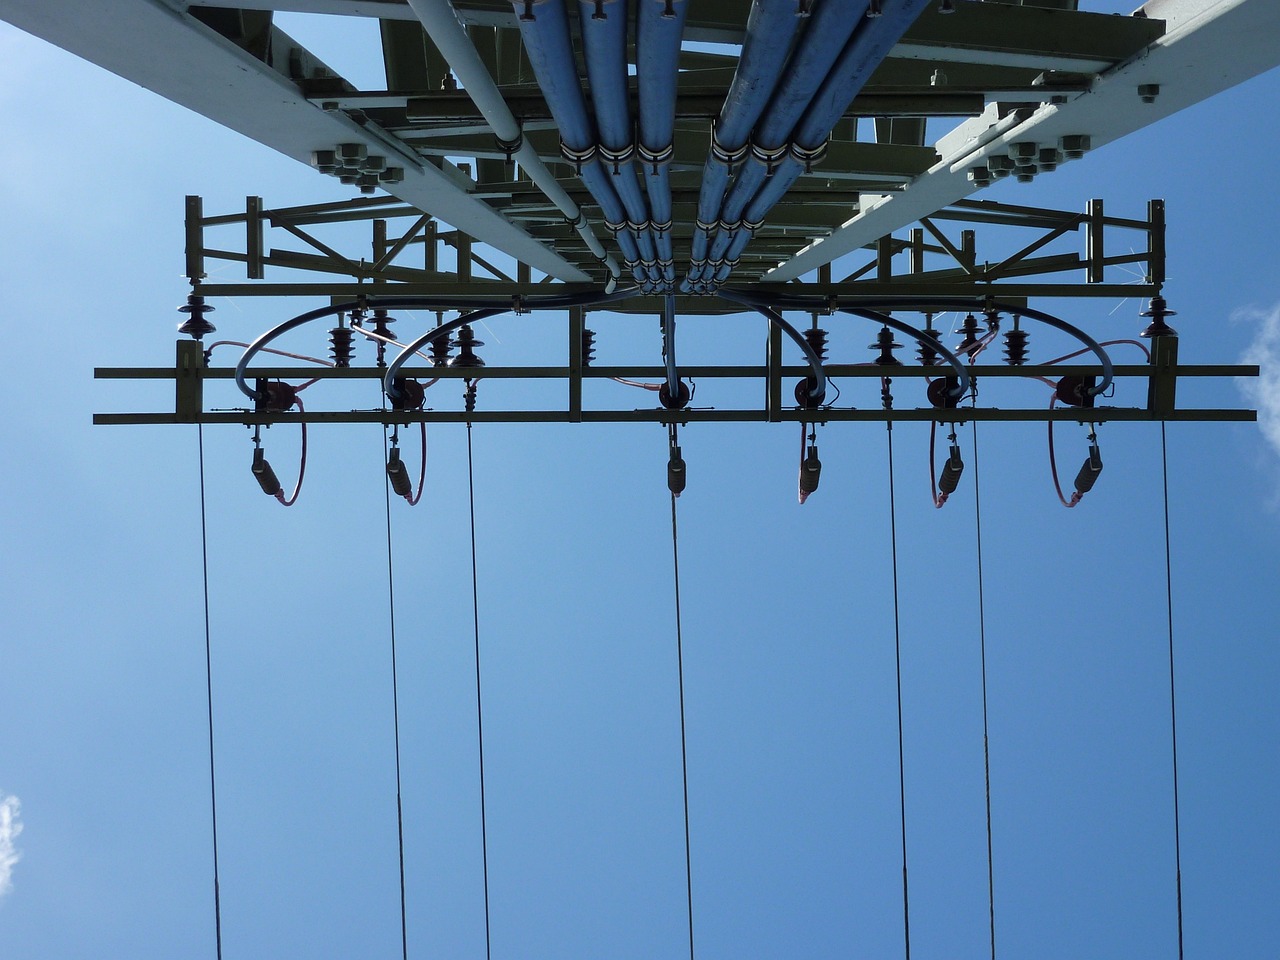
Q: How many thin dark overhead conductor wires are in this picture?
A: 7